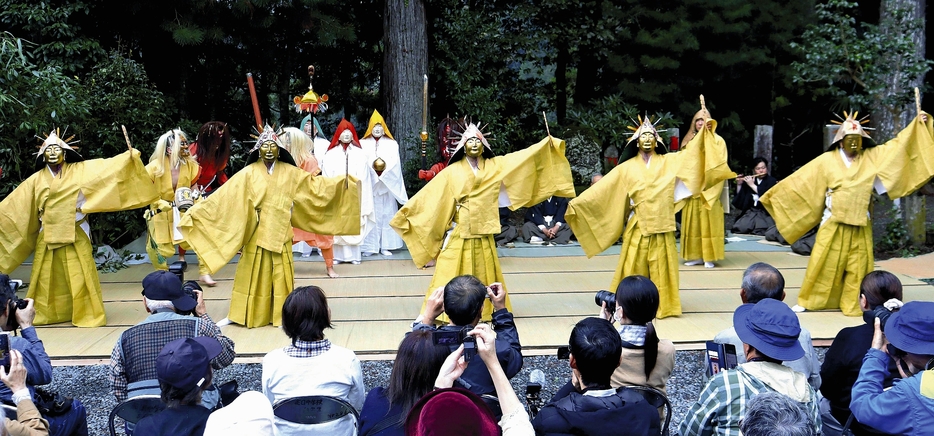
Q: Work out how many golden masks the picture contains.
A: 5